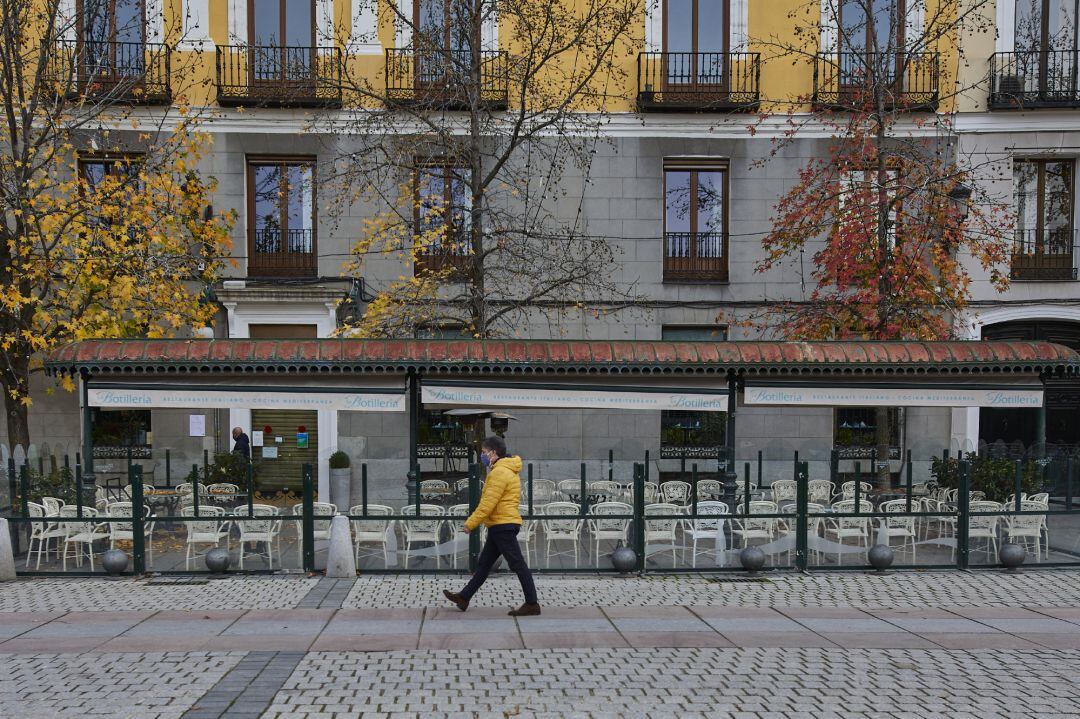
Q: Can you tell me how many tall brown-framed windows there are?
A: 12